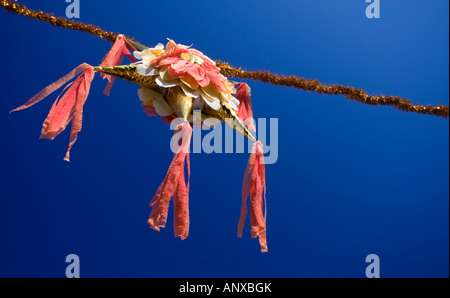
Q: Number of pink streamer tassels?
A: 5